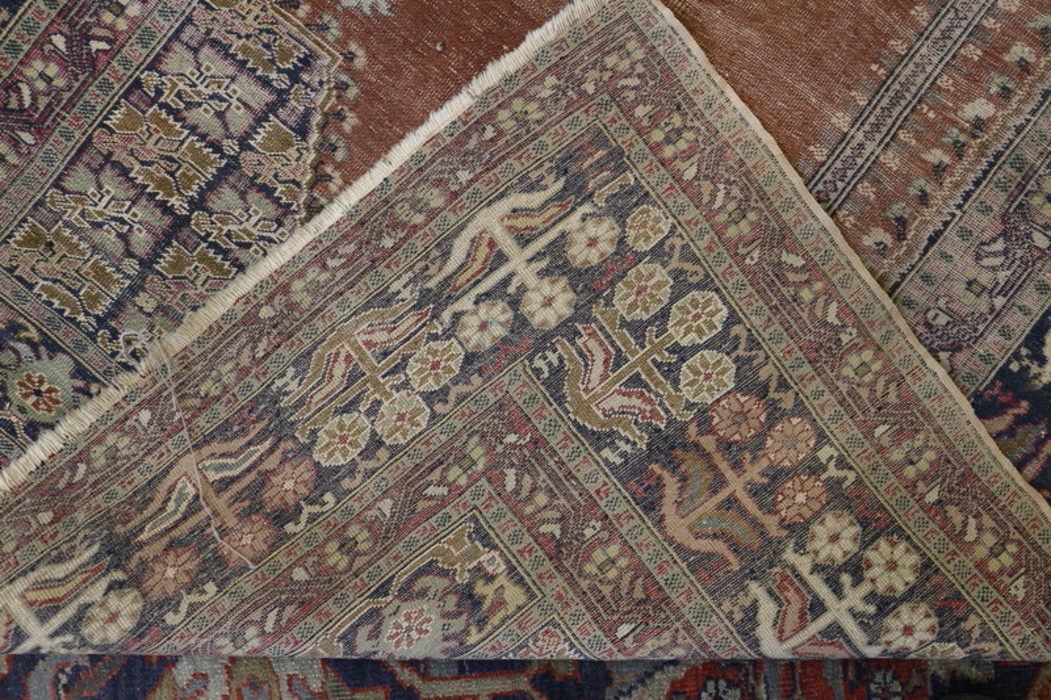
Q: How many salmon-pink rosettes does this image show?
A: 6